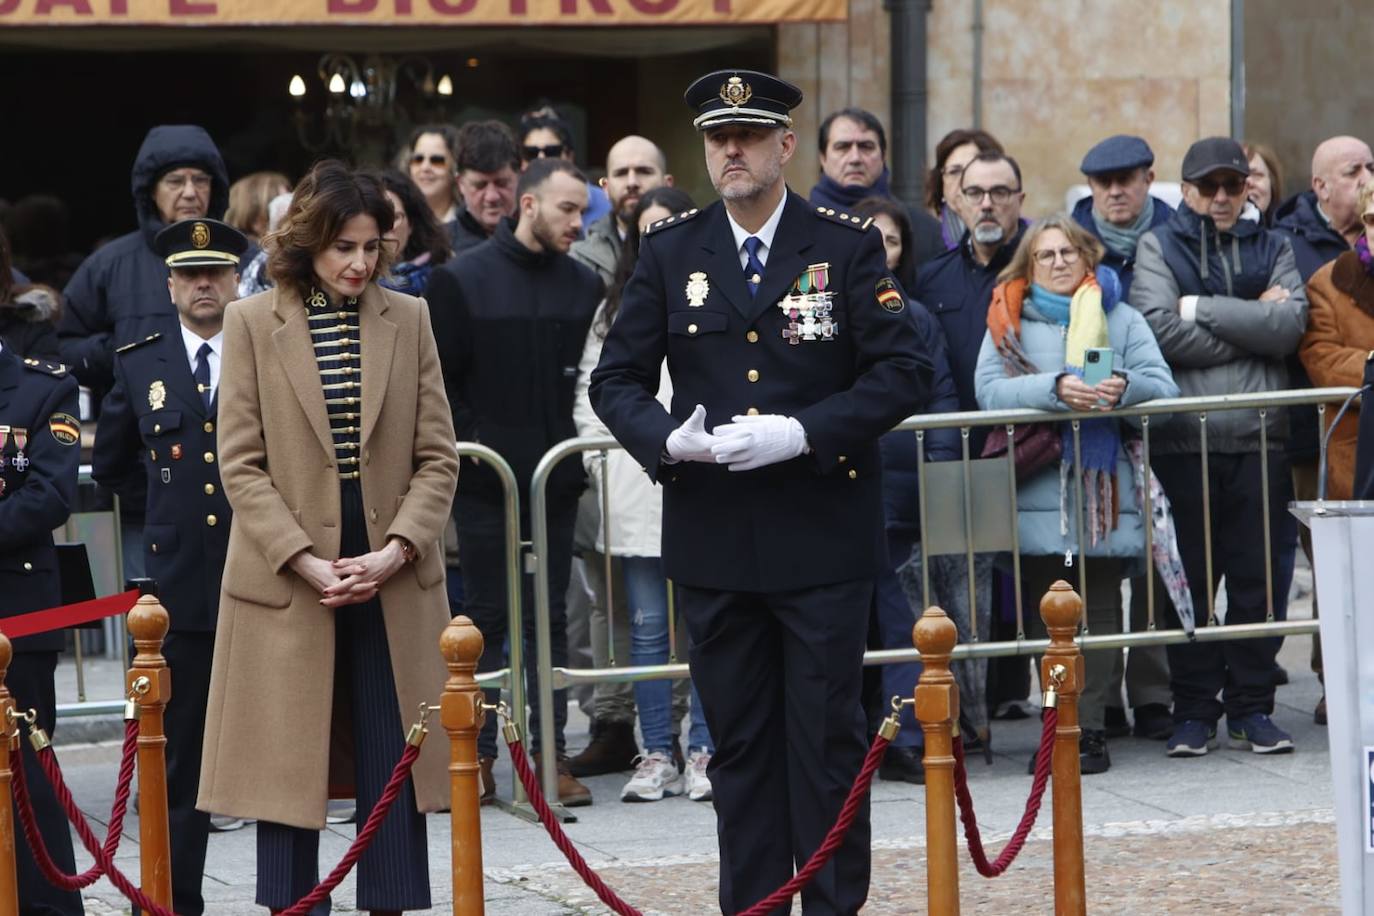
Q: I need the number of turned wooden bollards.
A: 5